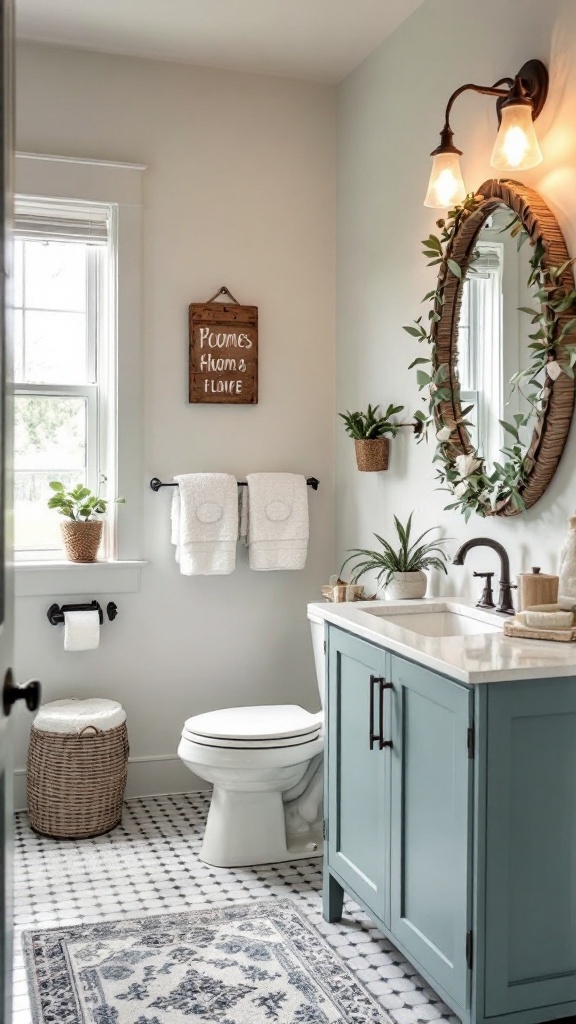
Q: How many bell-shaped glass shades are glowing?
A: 2